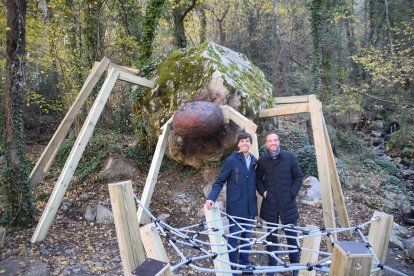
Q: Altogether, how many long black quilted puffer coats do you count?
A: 1